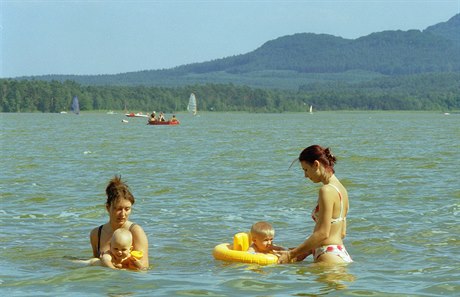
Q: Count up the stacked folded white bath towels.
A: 0